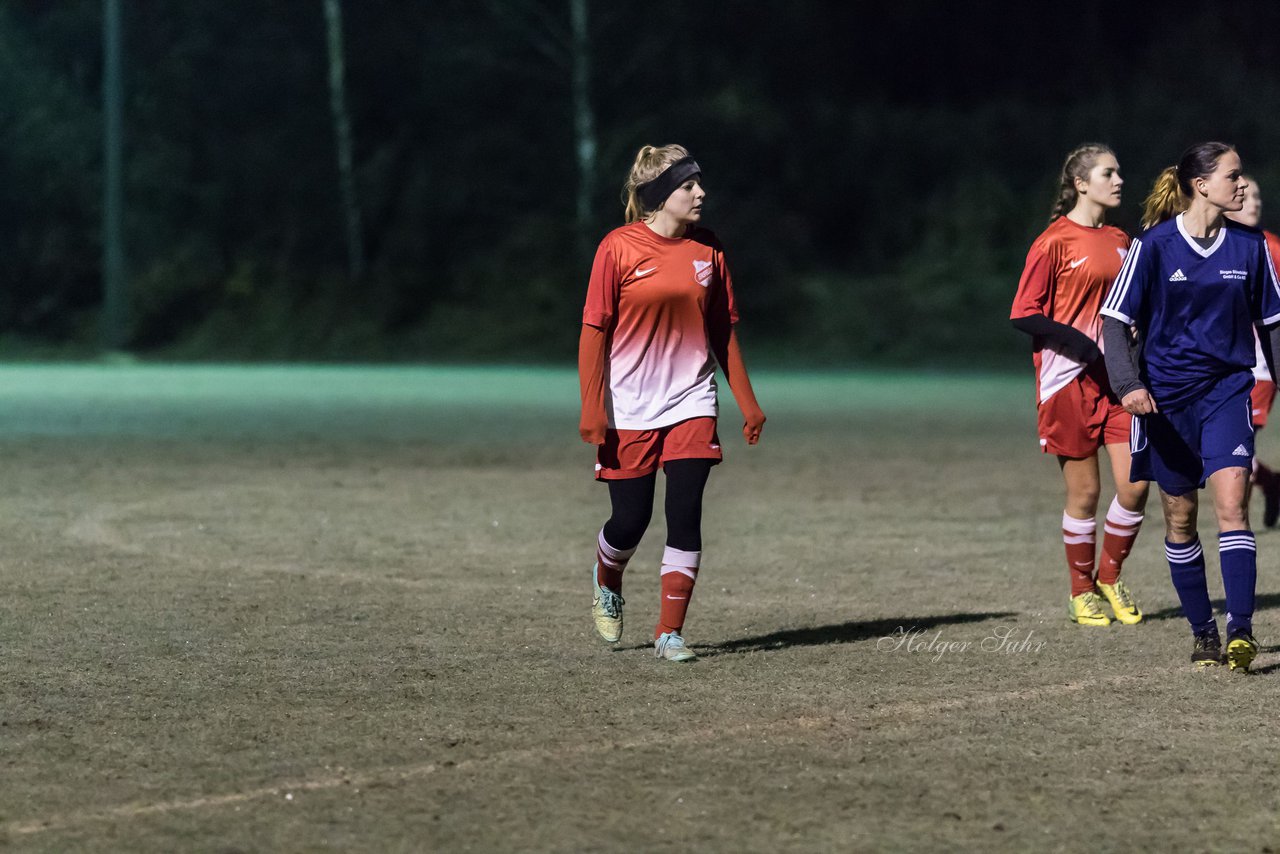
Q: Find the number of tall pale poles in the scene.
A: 3